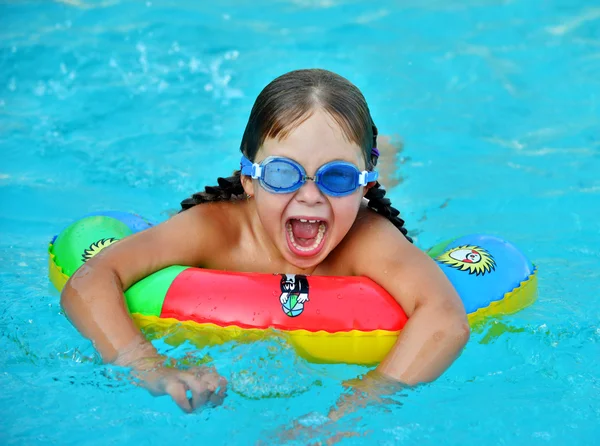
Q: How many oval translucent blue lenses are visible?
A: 2